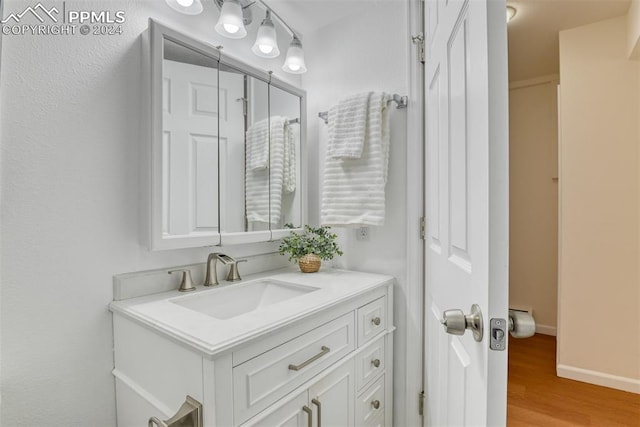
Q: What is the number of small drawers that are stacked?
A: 3